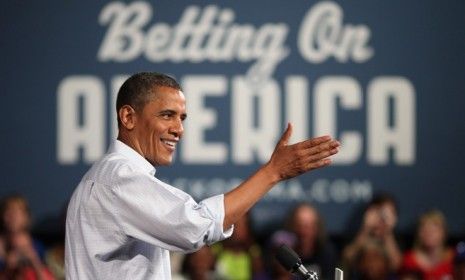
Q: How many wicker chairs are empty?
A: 0